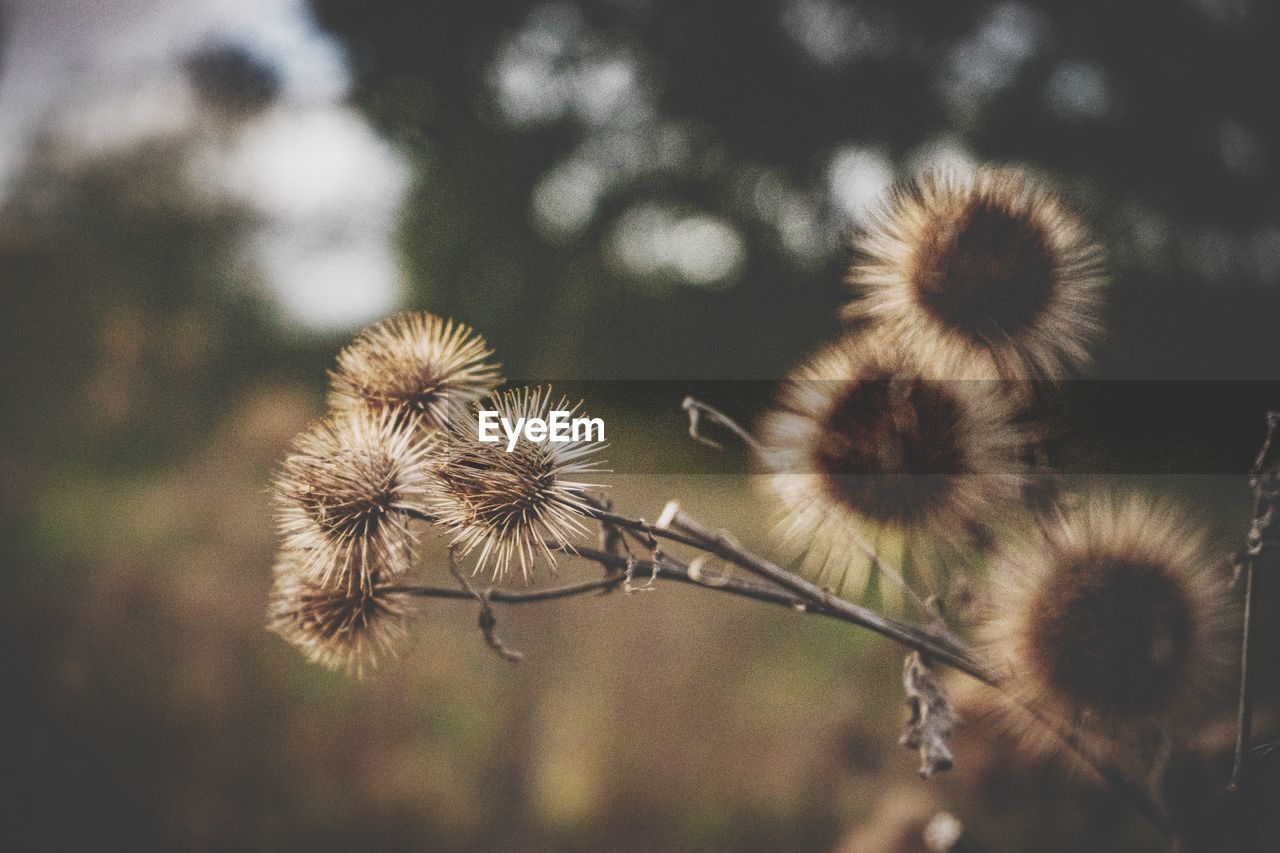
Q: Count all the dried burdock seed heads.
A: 7